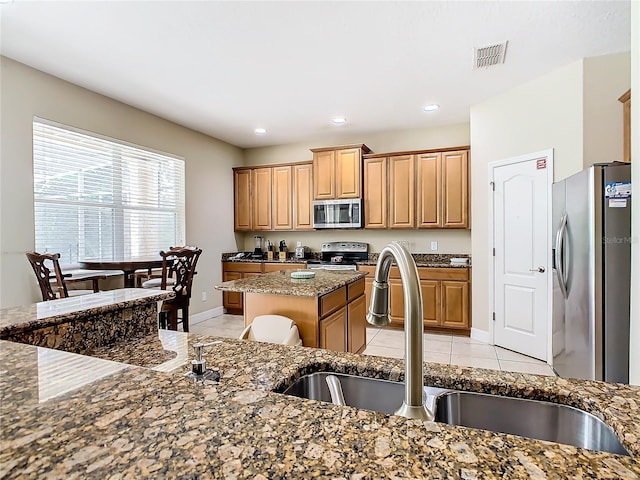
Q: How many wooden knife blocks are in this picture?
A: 2